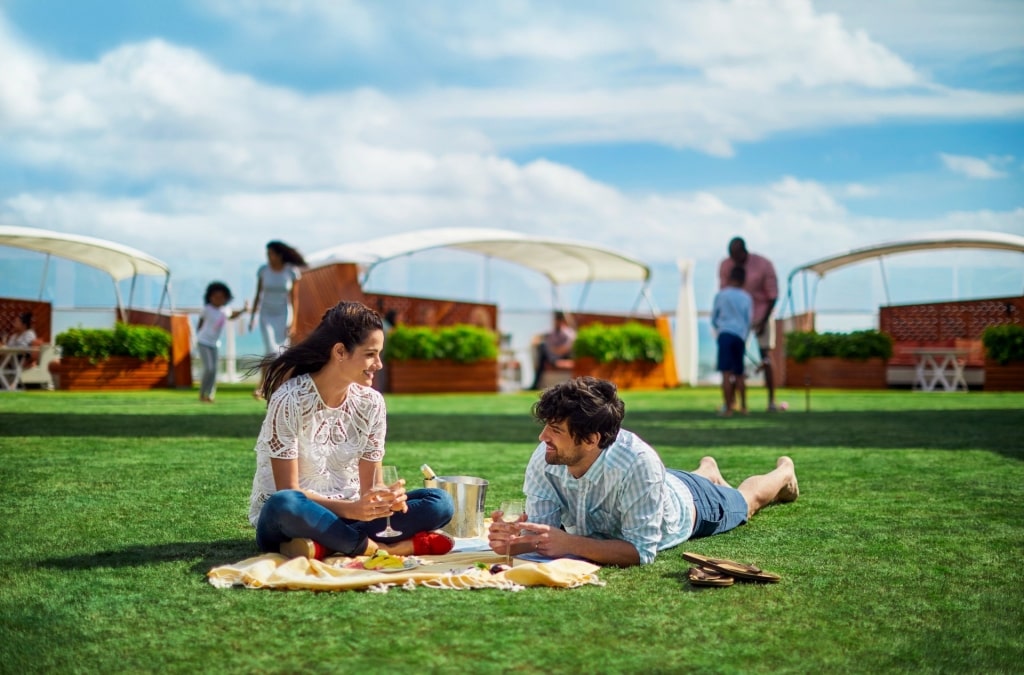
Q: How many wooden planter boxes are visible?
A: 5